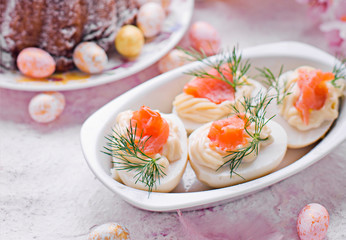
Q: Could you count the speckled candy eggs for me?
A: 9